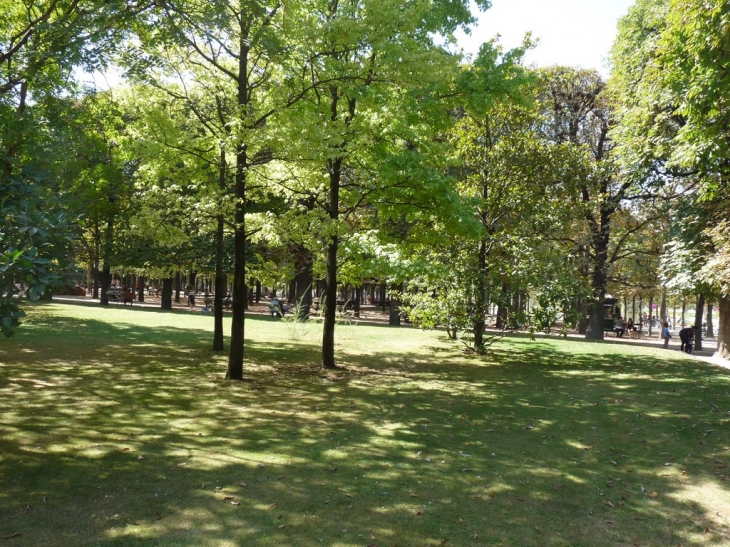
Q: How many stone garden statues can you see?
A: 0